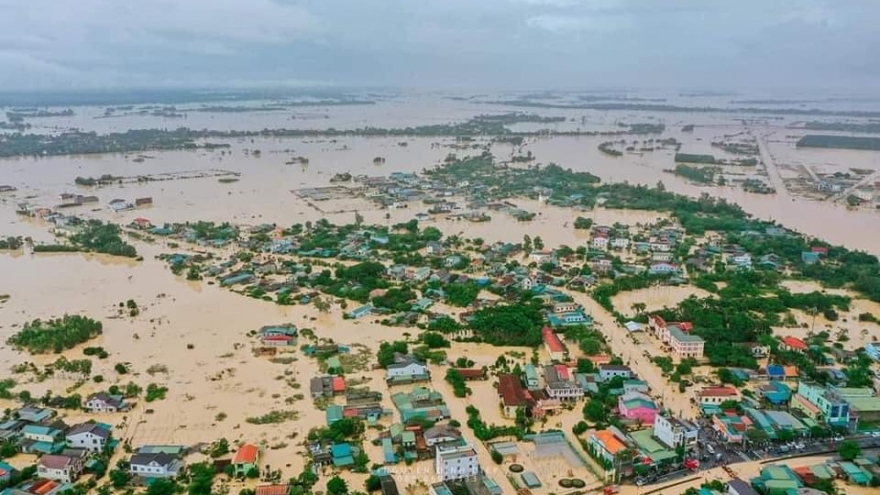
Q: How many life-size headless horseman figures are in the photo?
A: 0